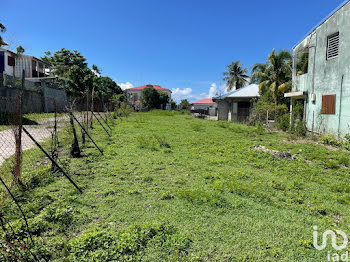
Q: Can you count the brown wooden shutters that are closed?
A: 1